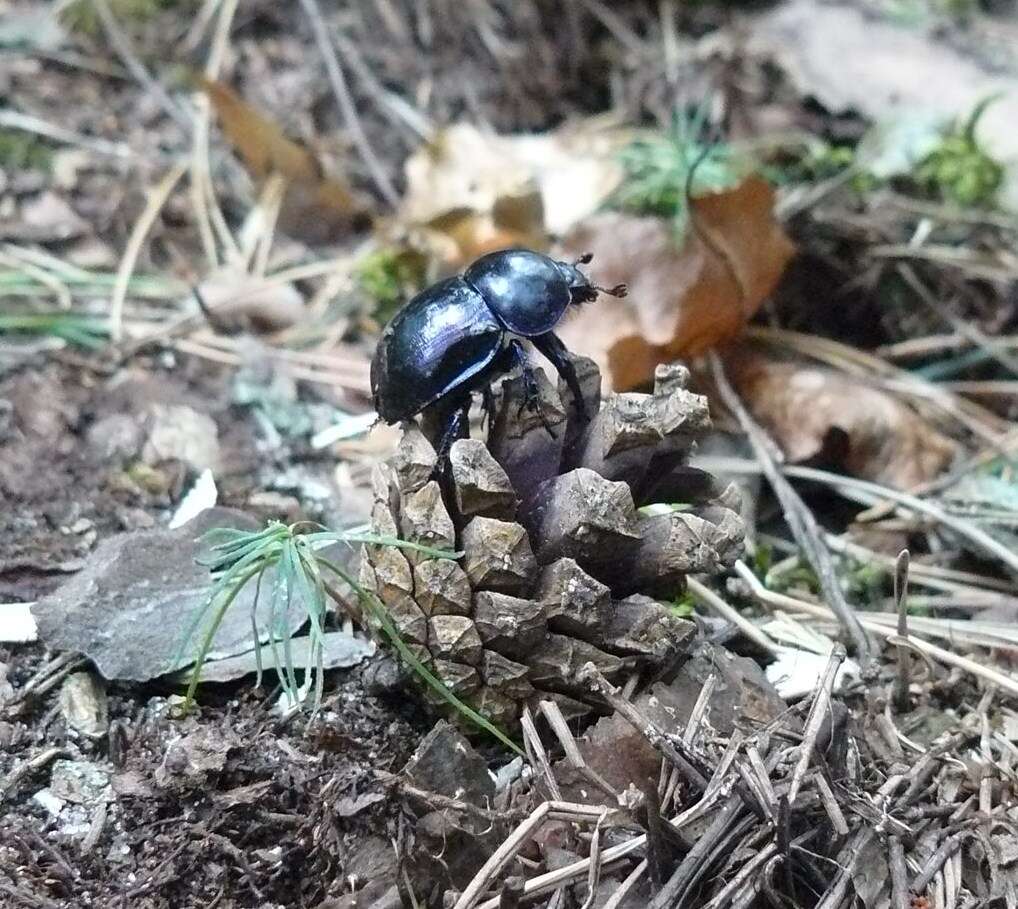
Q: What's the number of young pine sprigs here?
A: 2